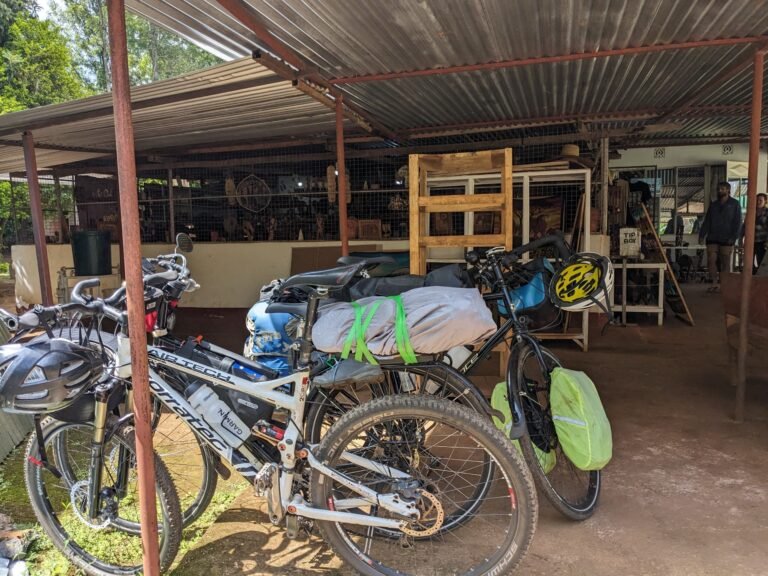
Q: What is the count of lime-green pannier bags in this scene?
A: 2